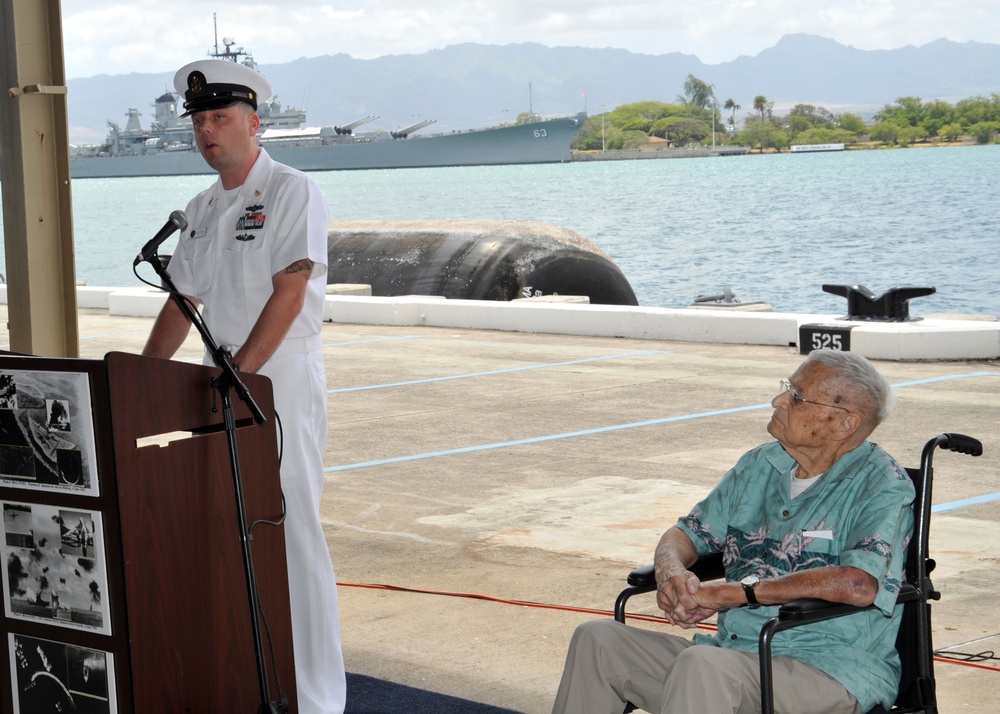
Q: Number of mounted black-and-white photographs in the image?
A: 3